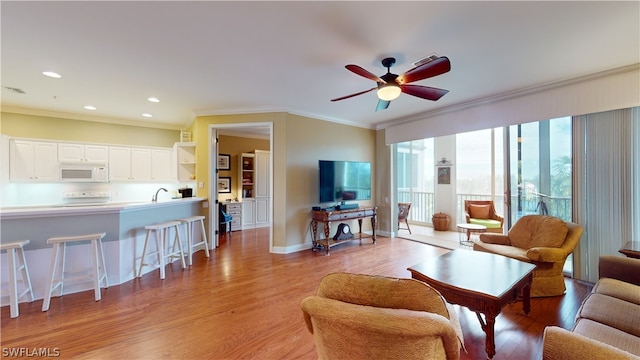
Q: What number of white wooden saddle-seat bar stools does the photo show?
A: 4